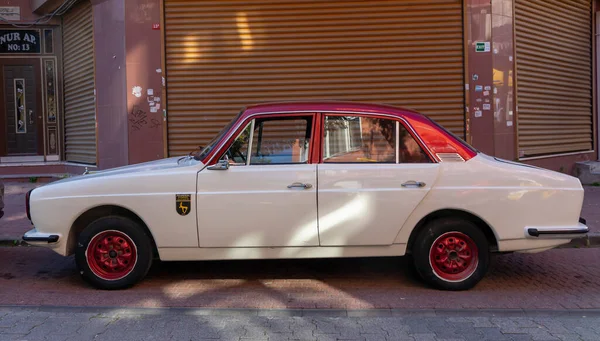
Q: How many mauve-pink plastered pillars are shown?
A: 2